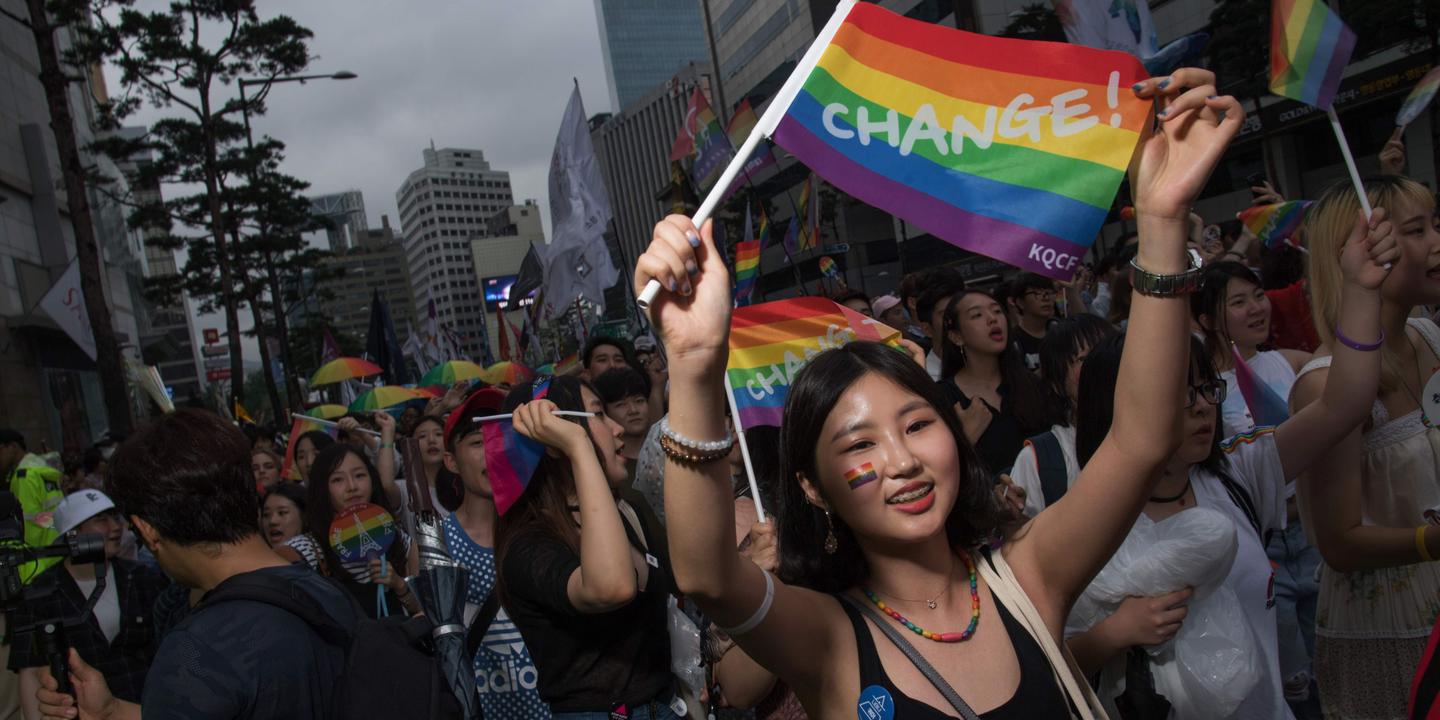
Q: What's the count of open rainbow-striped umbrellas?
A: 5